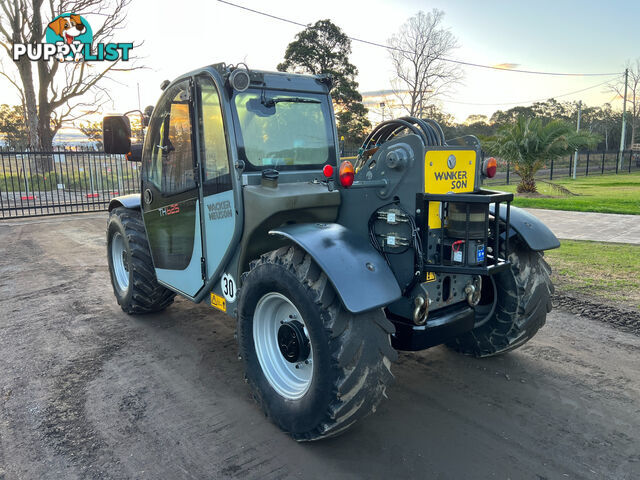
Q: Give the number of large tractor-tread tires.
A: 3